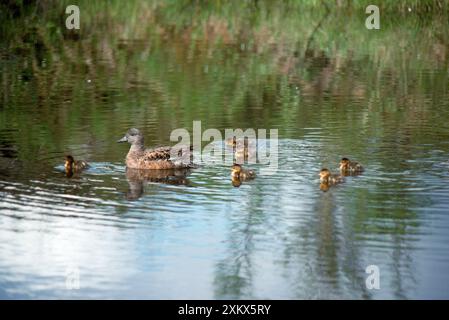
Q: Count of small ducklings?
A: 6